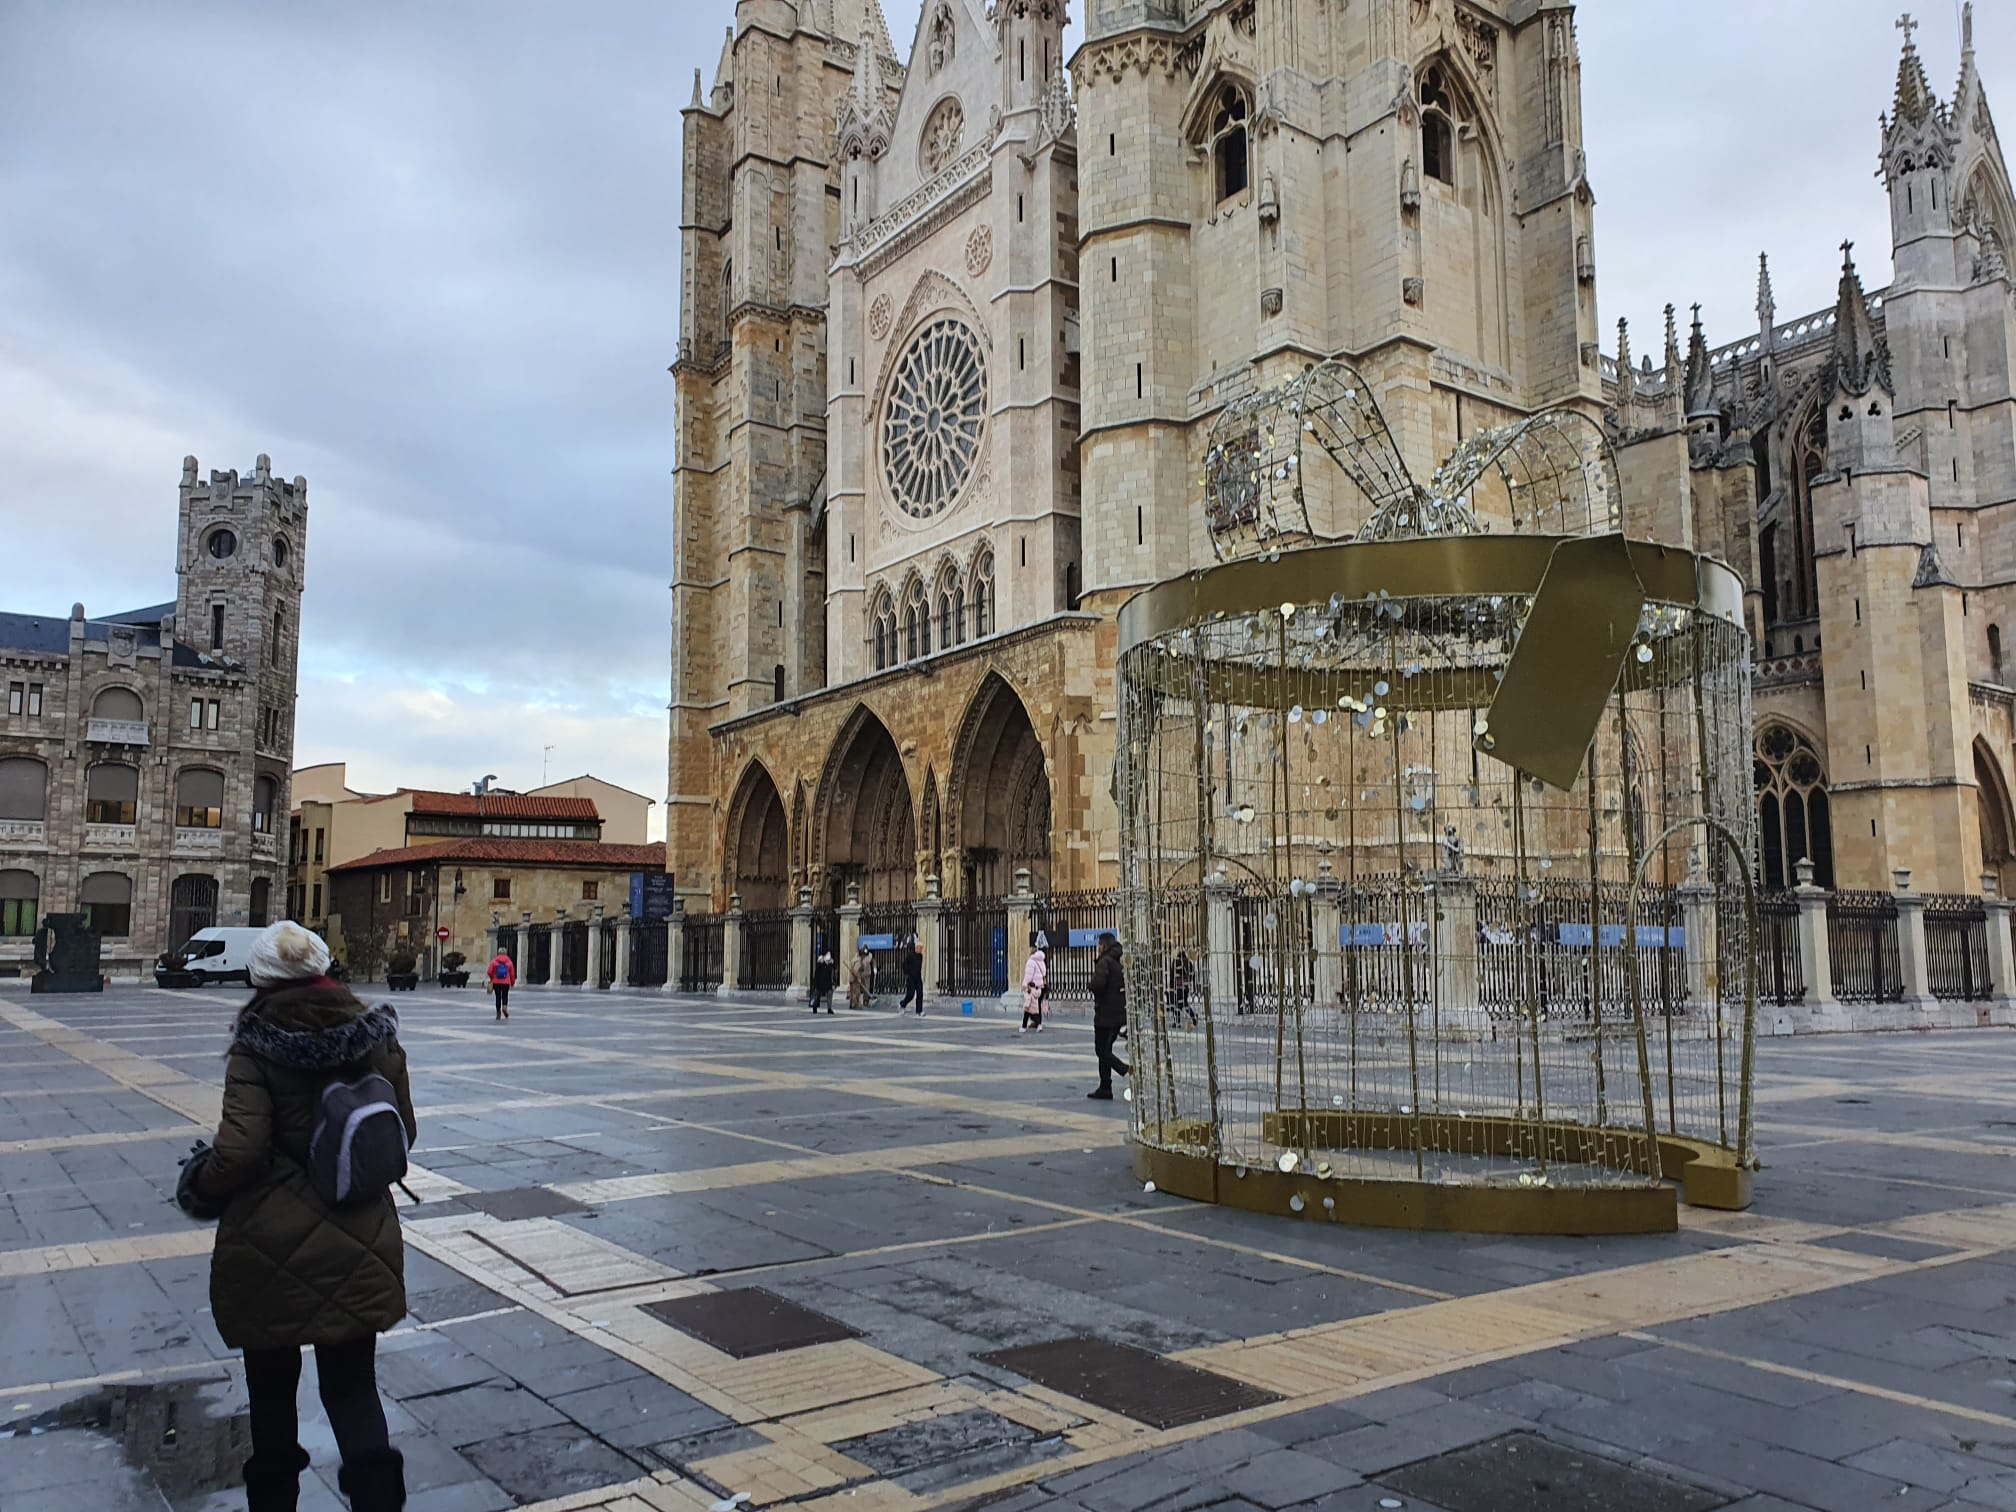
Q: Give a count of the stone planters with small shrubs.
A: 3